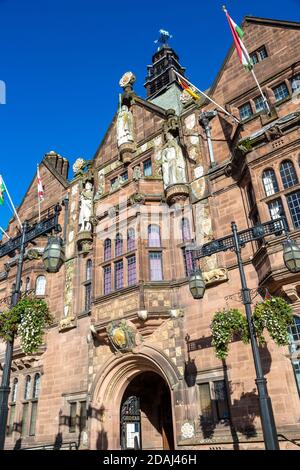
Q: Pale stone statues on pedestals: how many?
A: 3